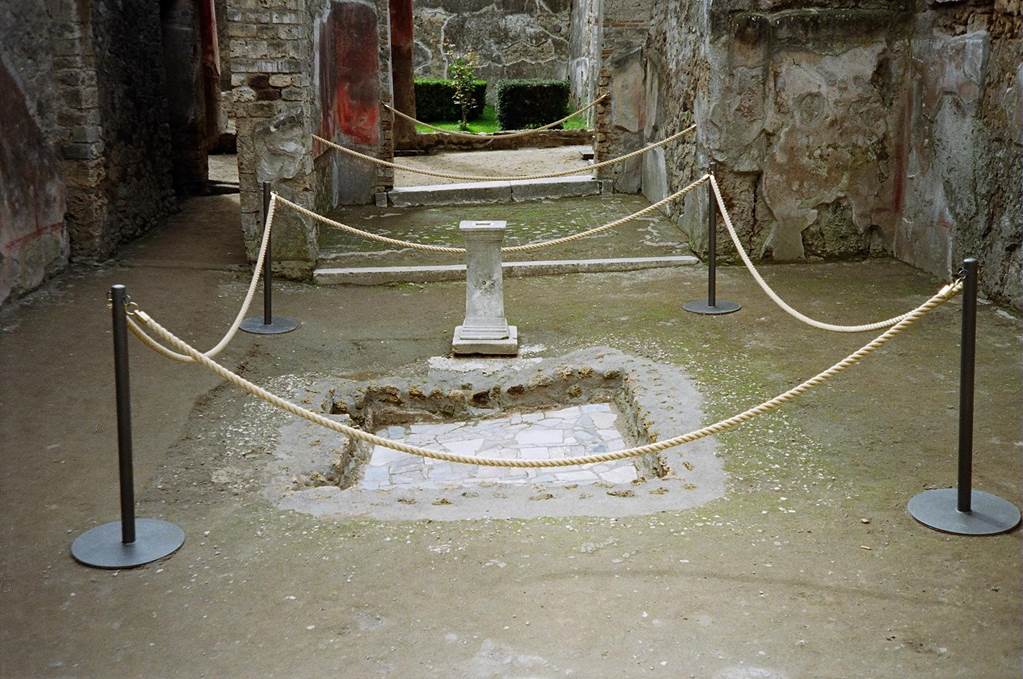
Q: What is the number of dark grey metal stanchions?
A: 4